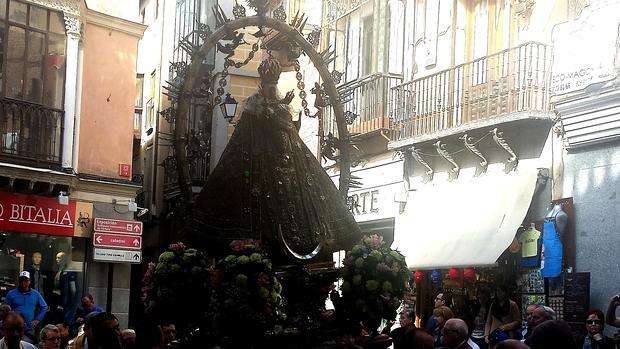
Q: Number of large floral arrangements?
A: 3